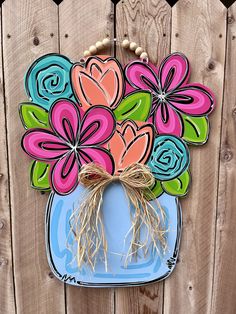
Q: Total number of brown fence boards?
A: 6